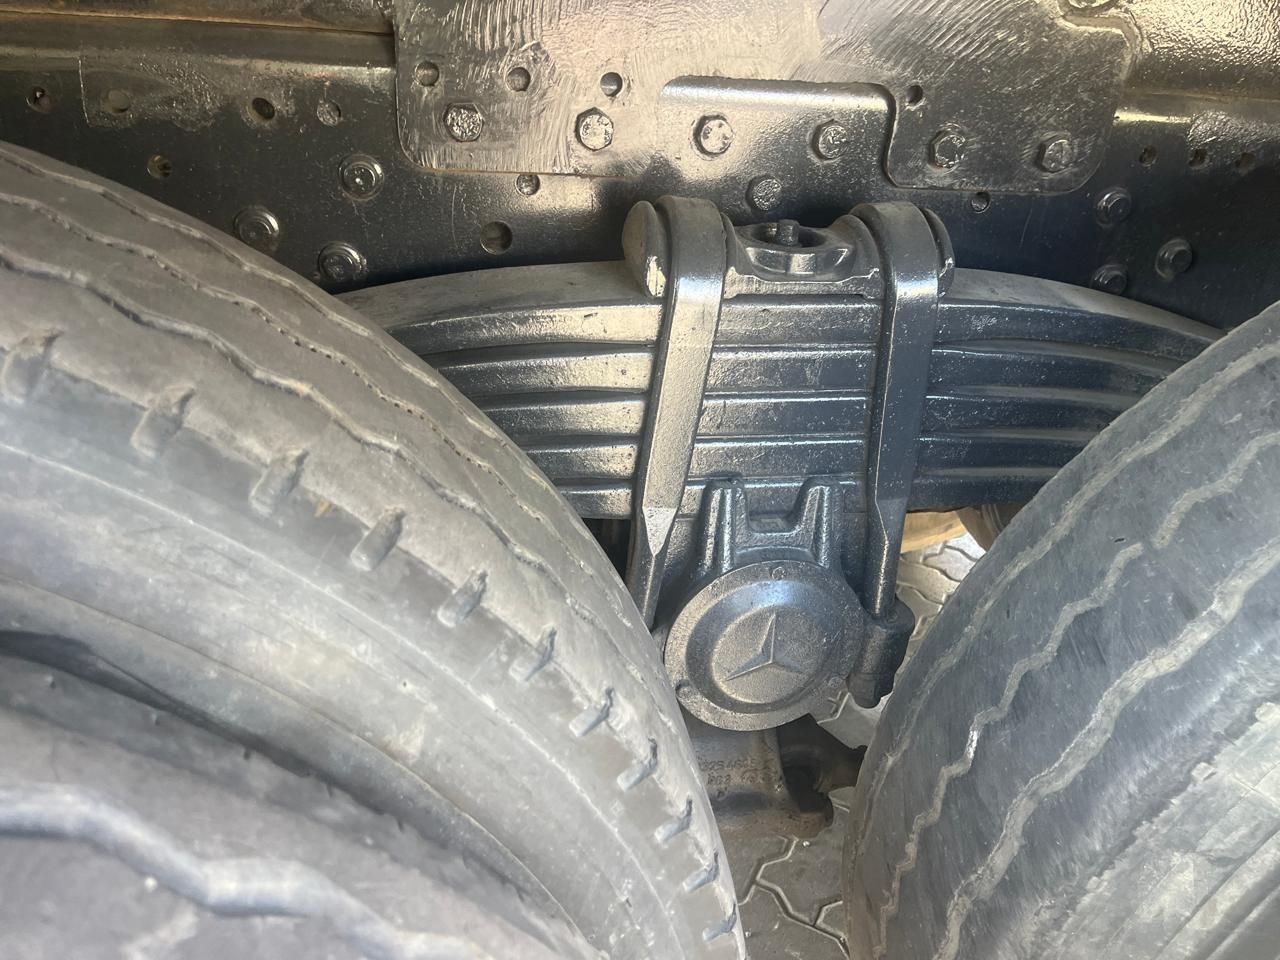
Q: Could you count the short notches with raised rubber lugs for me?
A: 11